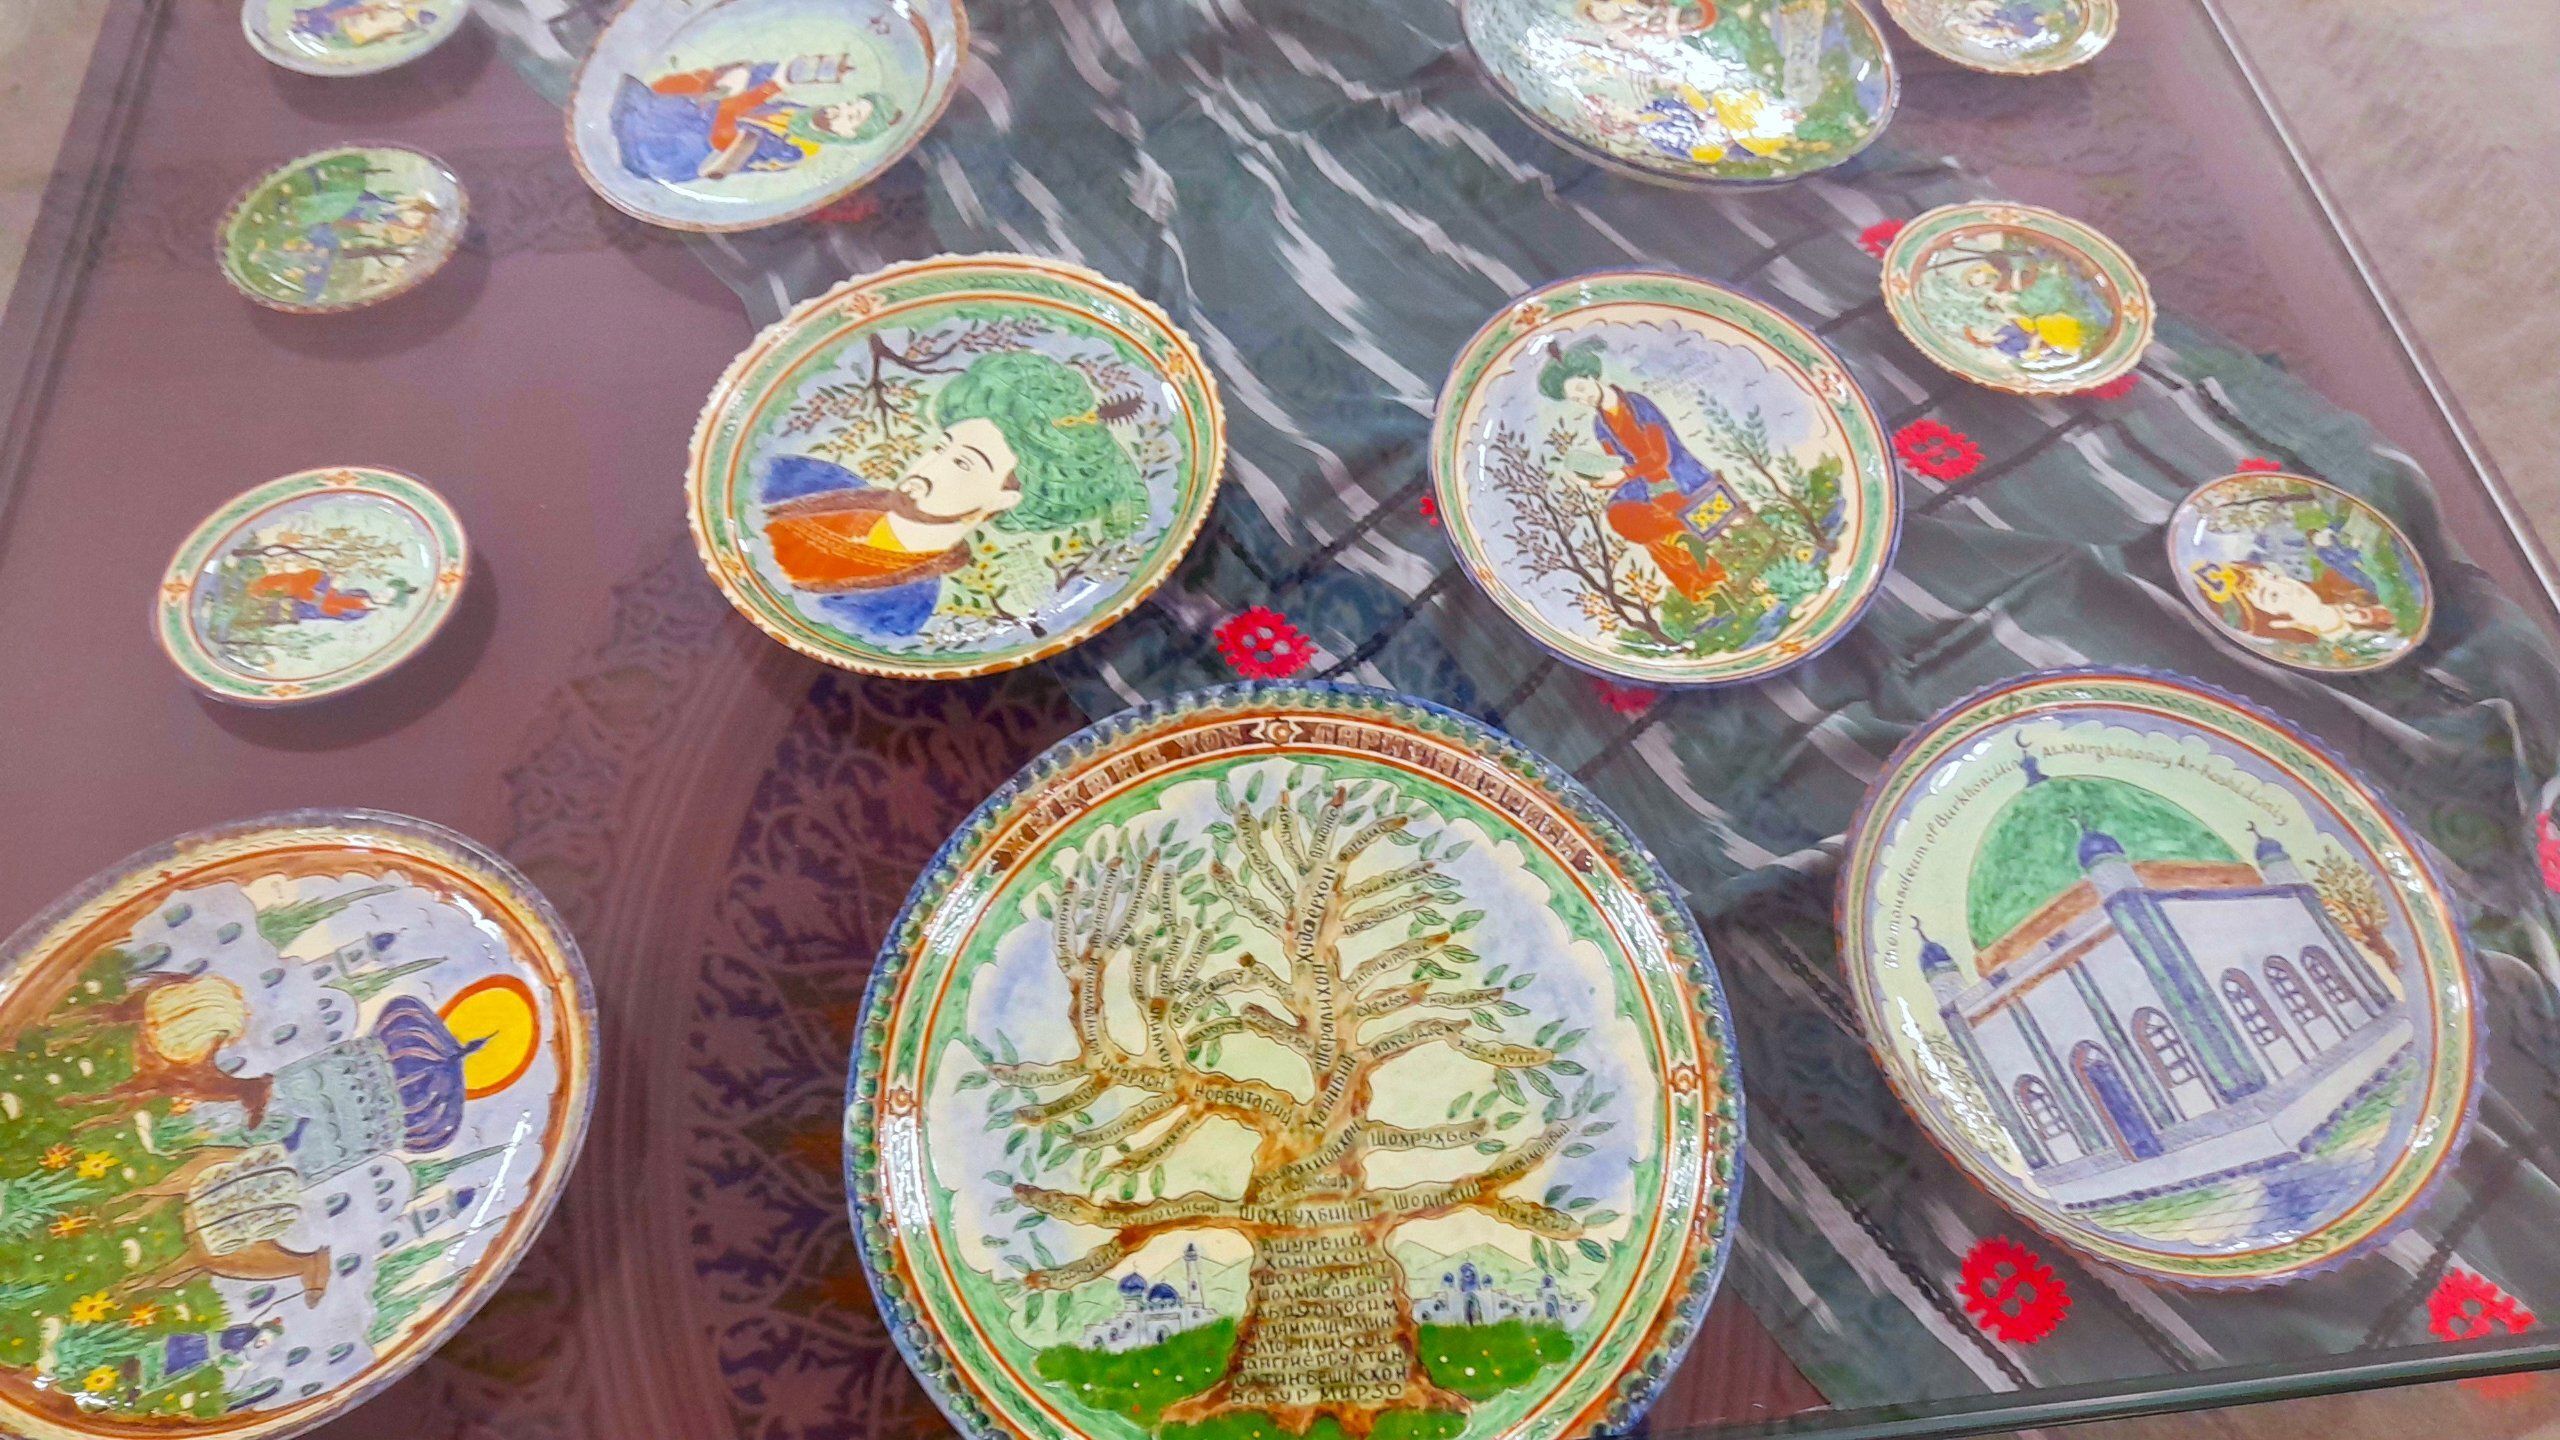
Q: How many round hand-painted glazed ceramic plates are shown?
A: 13